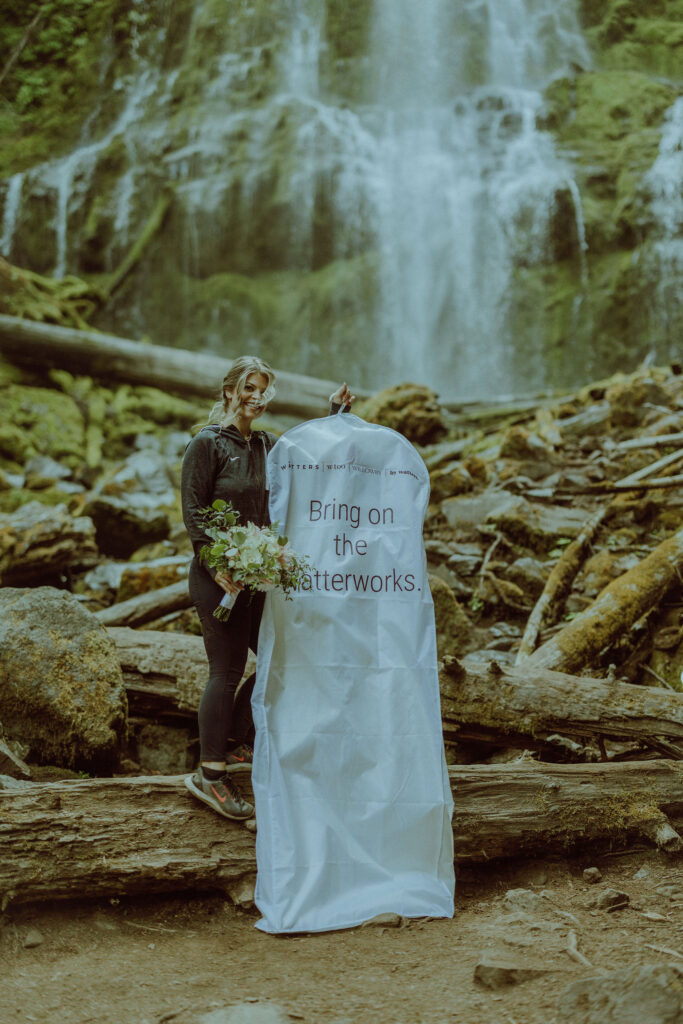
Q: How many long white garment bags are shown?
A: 1